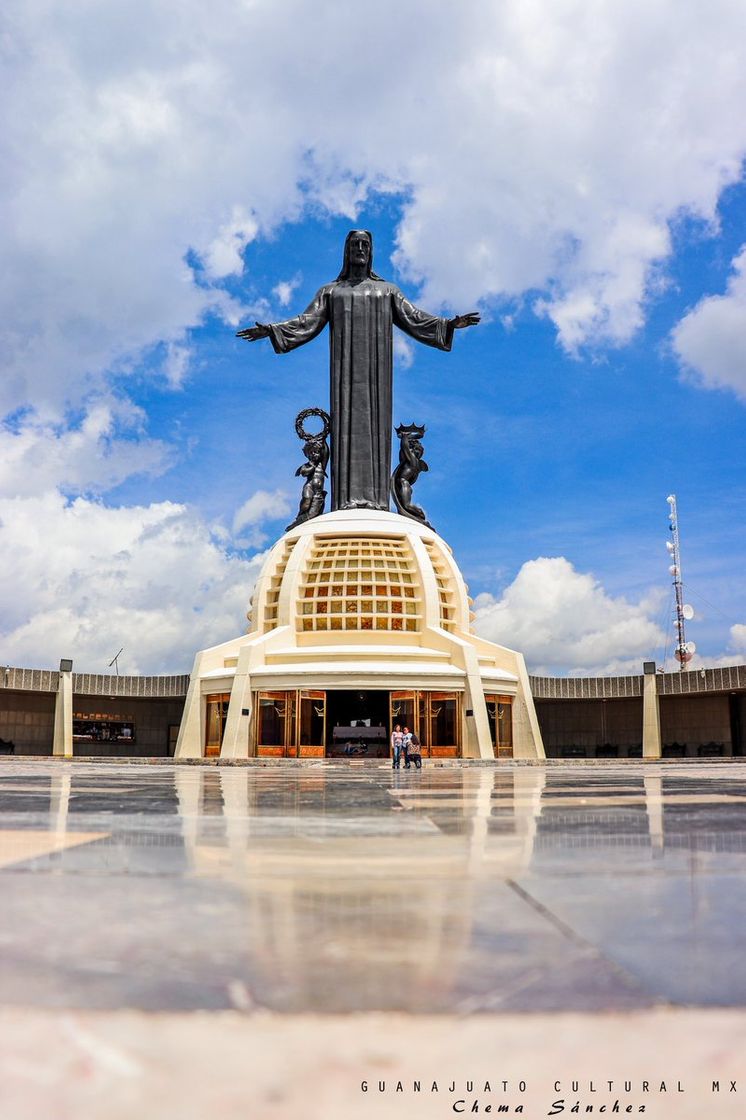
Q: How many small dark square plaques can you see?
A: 2